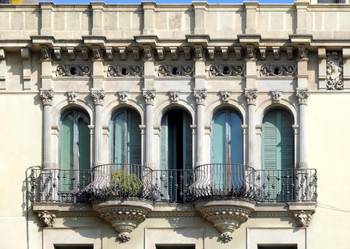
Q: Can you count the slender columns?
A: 6